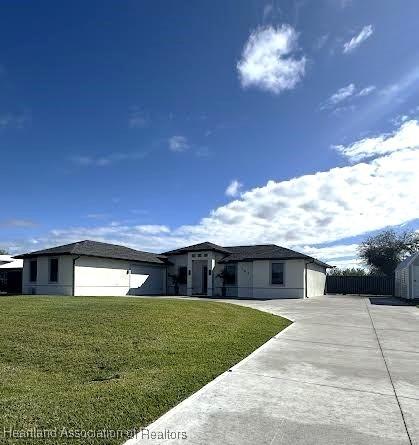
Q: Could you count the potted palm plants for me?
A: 2